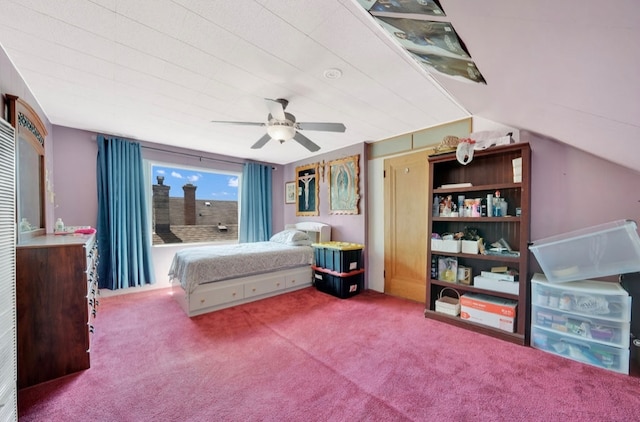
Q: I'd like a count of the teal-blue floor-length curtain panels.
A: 2